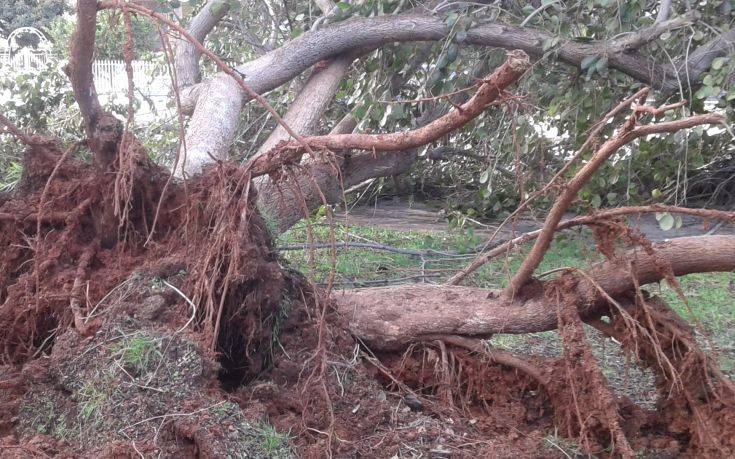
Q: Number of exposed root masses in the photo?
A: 2